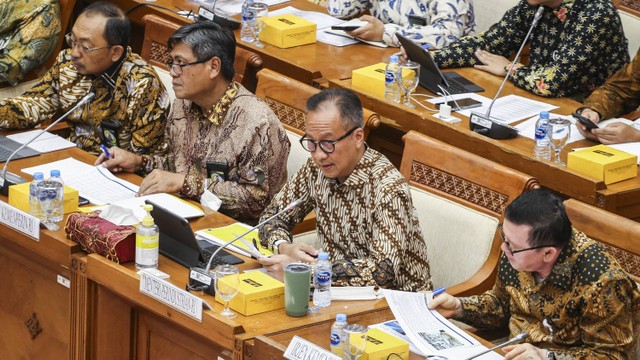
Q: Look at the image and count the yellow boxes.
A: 6